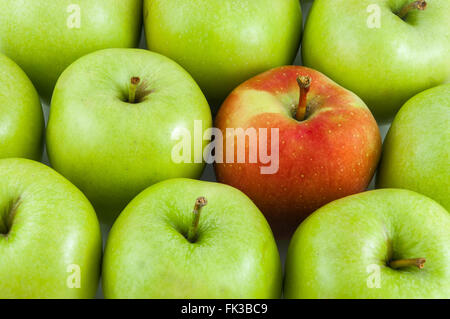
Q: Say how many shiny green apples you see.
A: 9